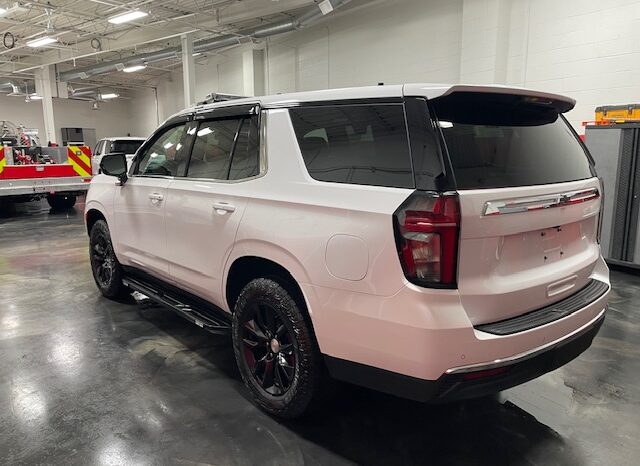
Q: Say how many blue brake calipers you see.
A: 0